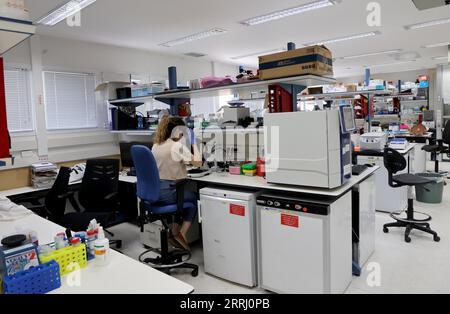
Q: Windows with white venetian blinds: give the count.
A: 2